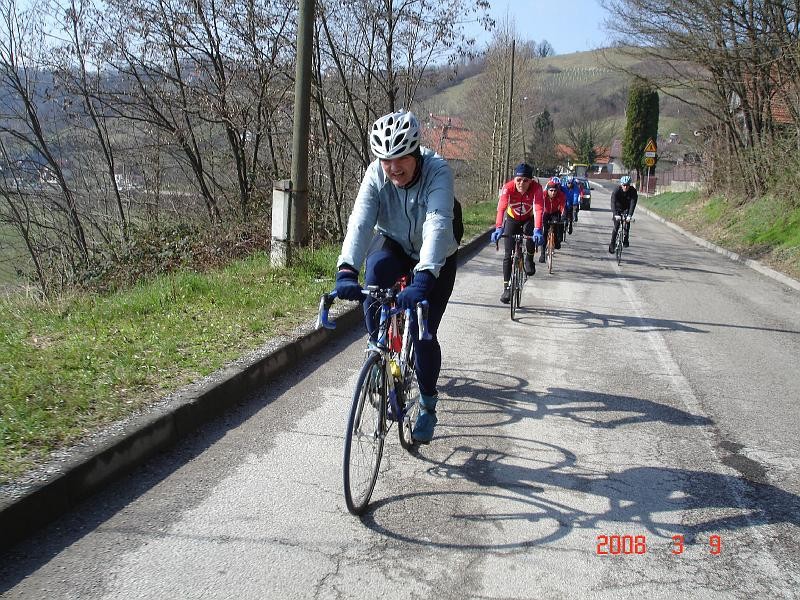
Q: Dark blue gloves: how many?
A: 2